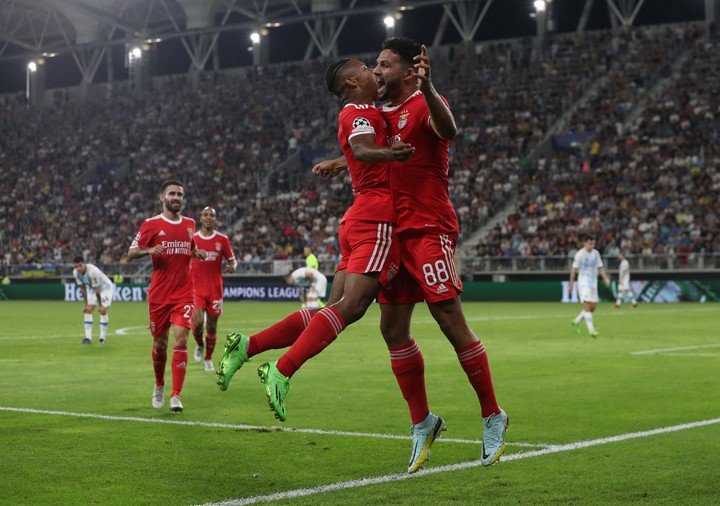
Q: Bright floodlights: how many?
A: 5